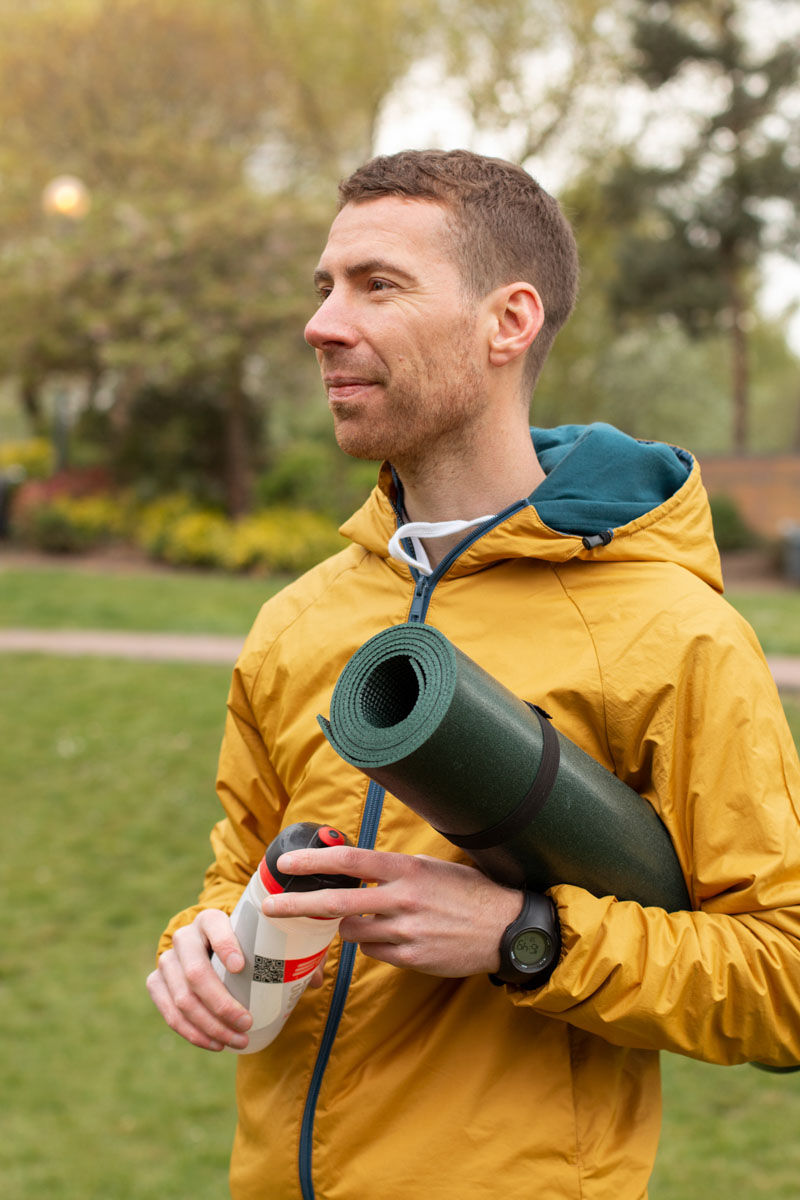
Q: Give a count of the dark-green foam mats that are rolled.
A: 1